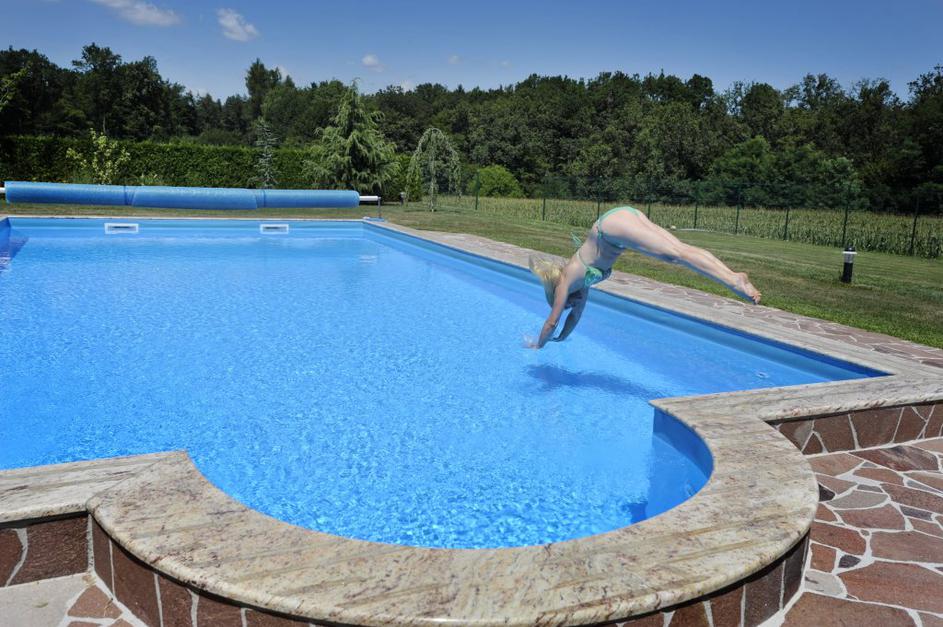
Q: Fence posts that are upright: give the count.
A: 9